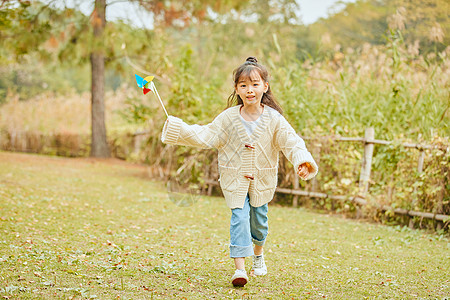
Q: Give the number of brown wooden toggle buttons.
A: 2